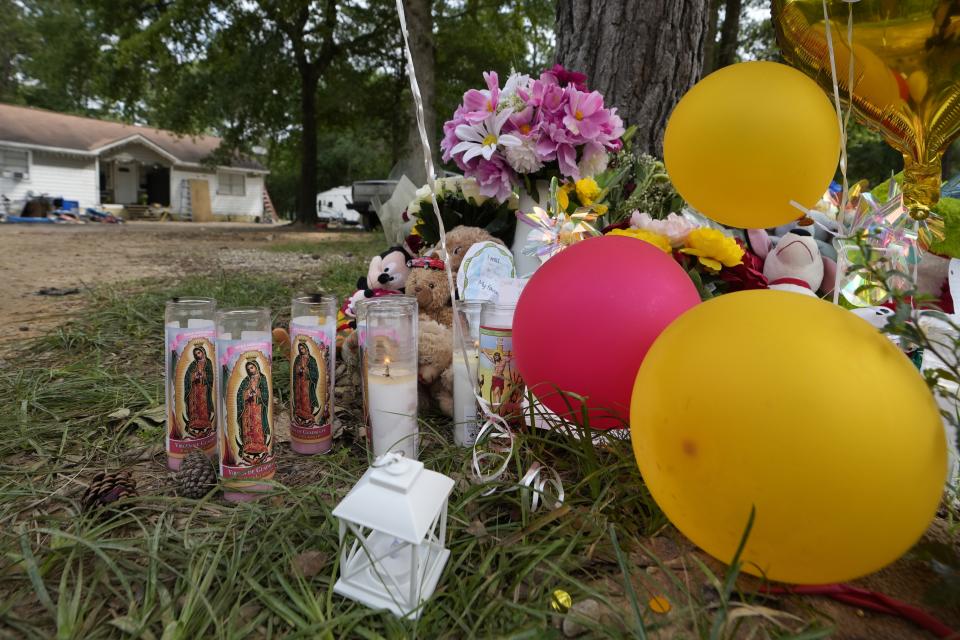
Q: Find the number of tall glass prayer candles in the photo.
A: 7